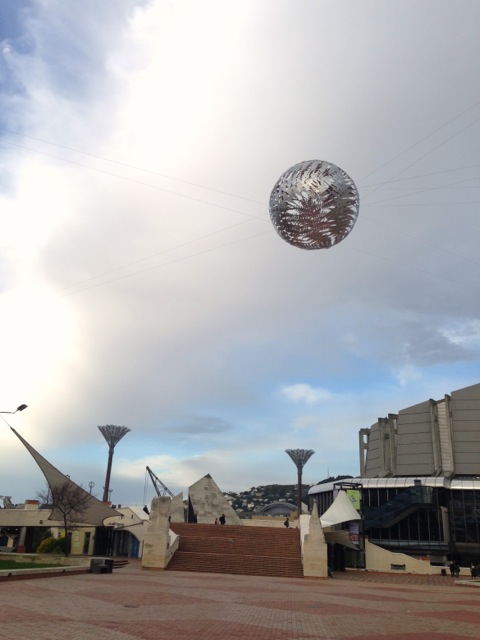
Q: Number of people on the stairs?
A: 3